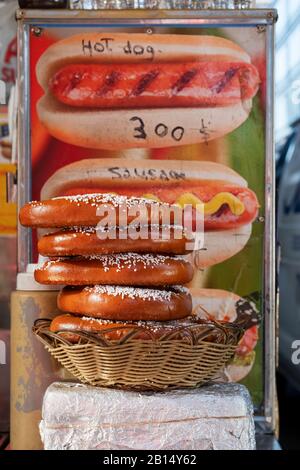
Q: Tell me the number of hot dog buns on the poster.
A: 3